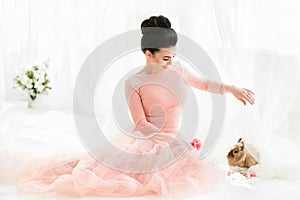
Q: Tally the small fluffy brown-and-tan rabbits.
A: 1